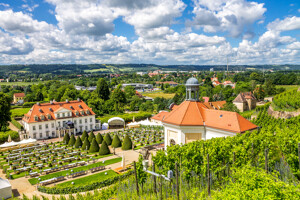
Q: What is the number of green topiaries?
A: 12